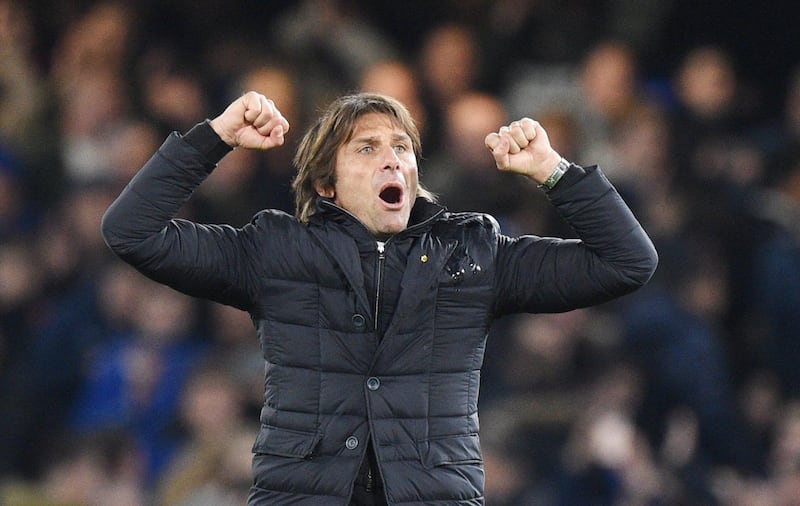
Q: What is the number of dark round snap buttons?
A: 3